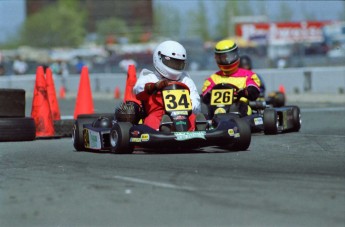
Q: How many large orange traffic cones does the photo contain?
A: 4